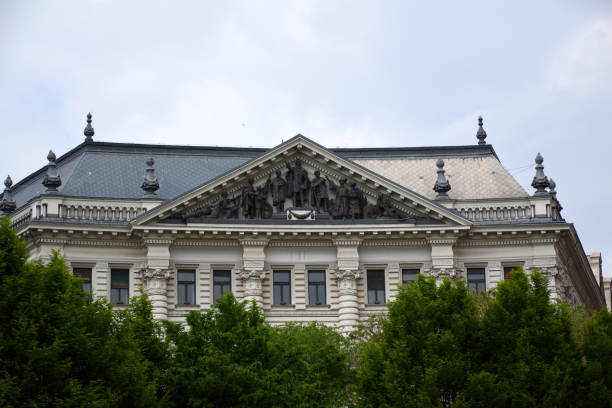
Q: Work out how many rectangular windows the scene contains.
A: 10